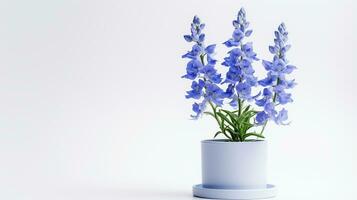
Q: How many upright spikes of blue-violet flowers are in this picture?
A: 3